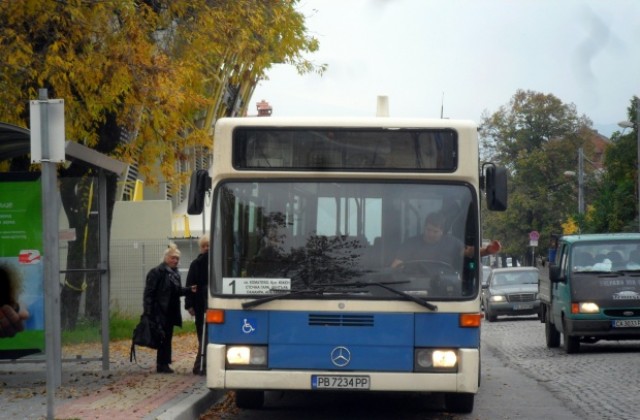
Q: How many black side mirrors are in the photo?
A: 3